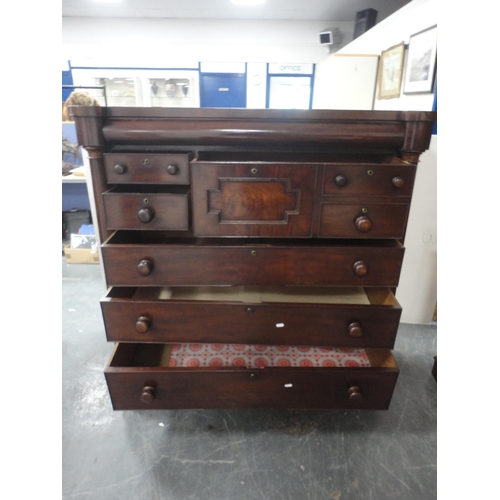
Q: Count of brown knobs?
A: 12